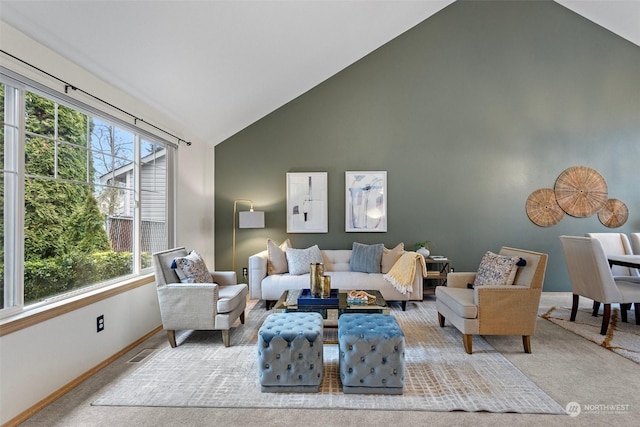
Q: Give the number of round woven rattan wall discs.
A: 3